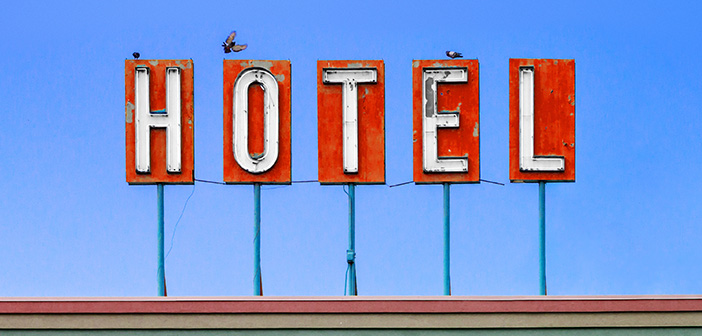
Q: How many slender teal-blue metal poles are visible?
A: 5